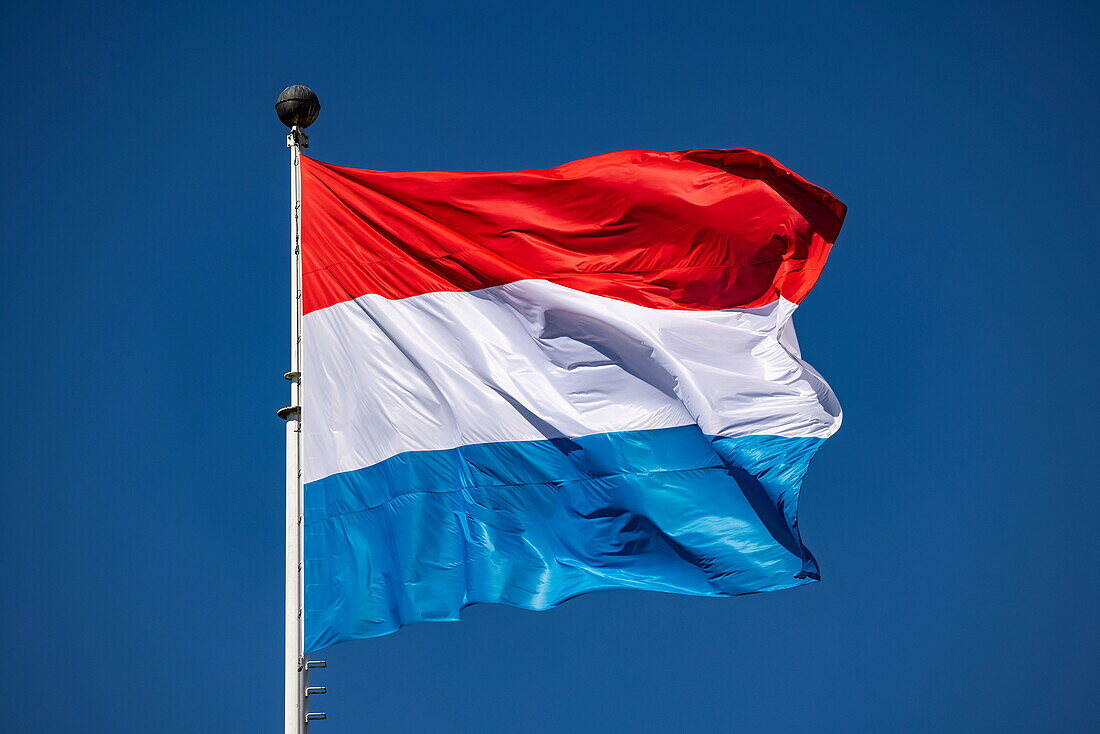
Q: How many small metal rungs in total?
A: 3